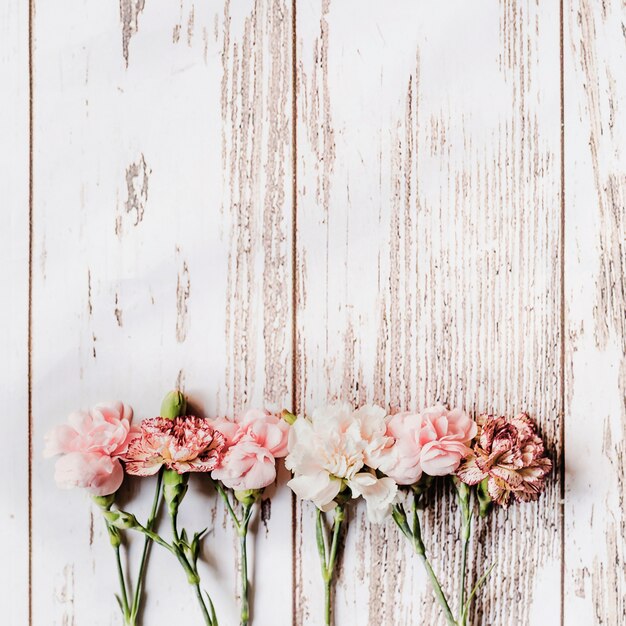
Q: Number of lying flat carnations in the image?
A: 6